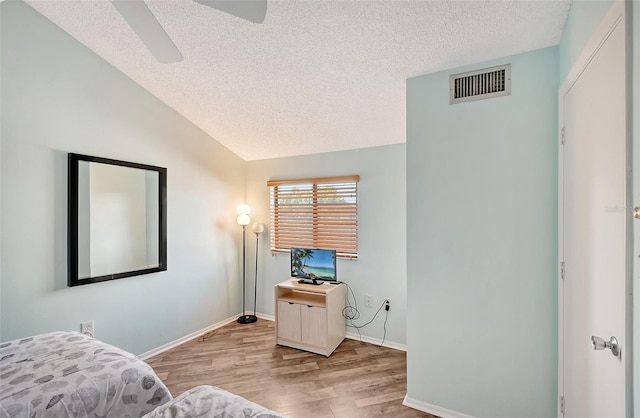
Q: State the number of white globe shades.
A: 3